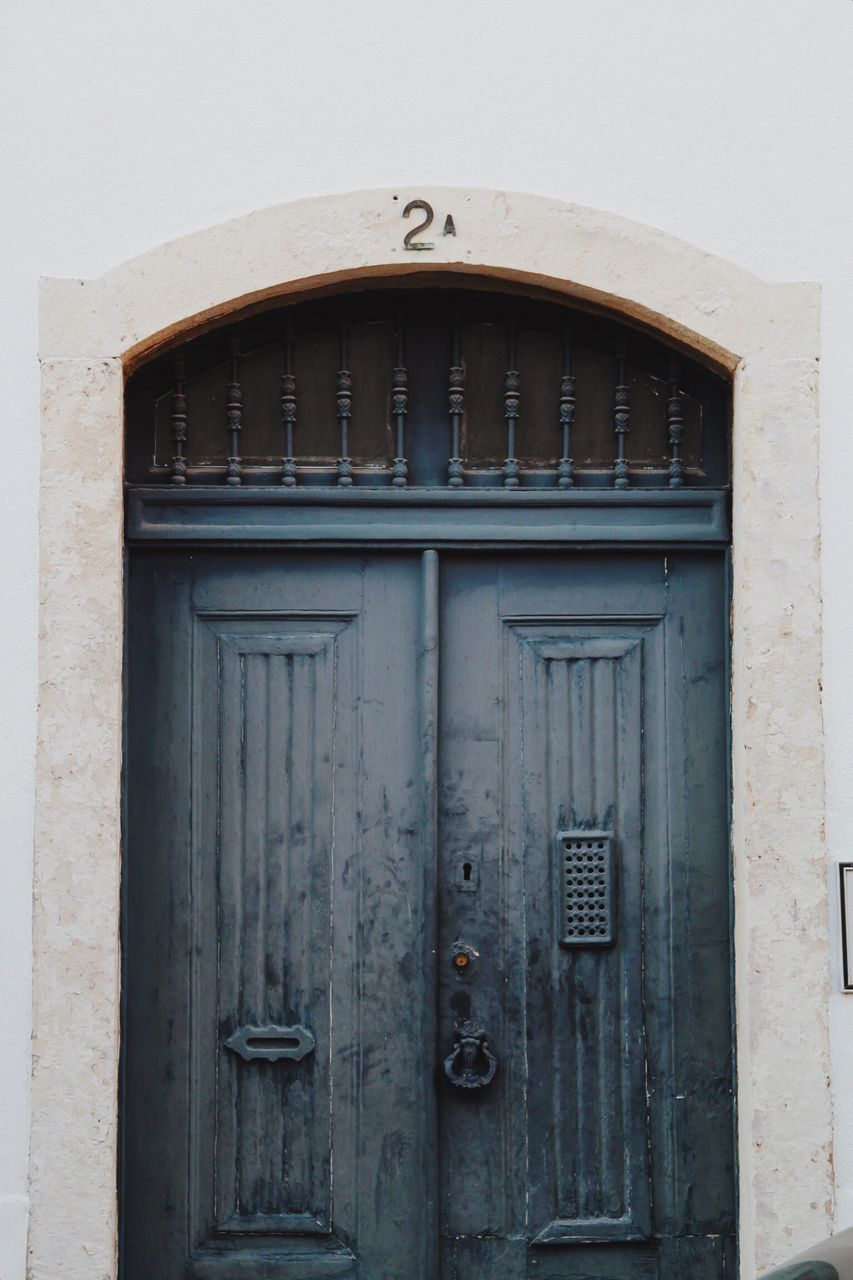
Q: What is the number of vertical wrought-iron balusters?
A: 10